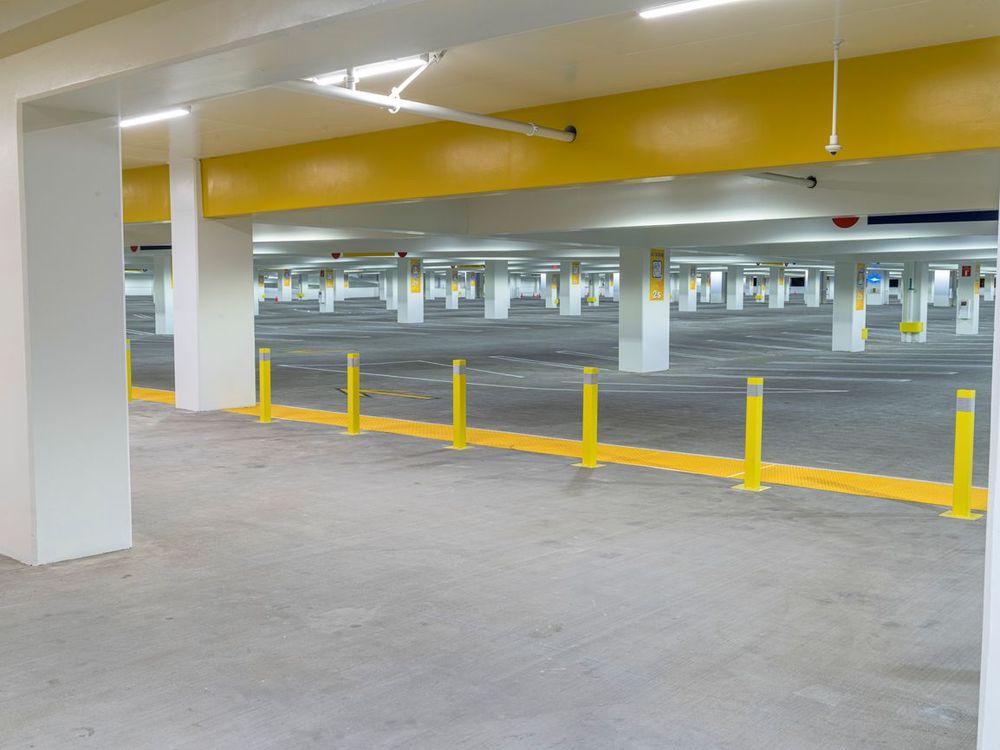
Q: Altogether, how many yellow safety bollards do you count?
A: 7